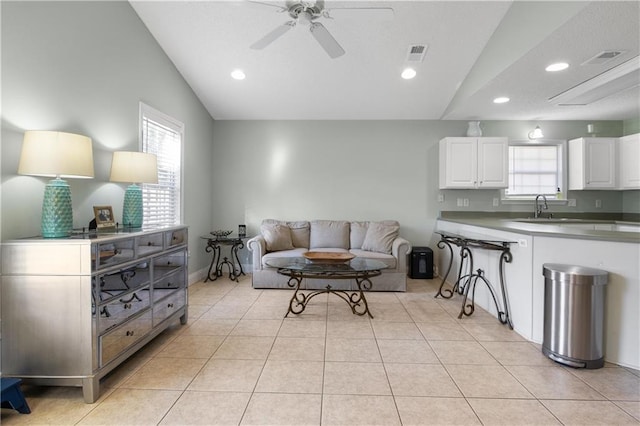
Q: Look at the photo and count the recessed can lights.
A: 4